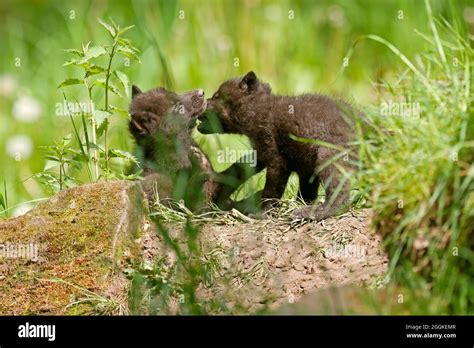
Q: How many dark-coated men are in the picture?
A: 0